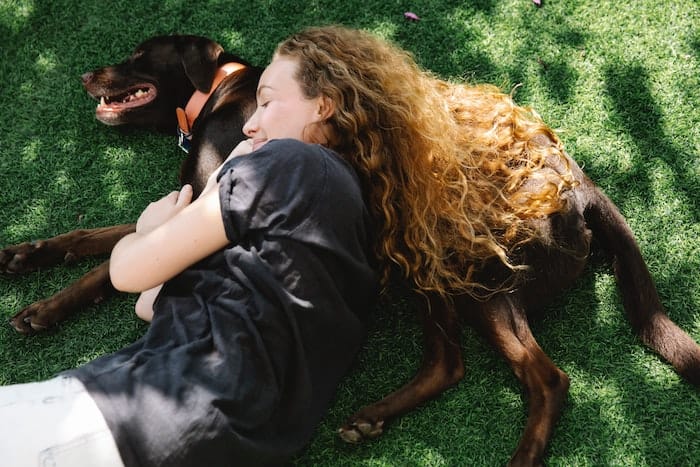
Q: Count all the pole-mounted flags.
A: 0